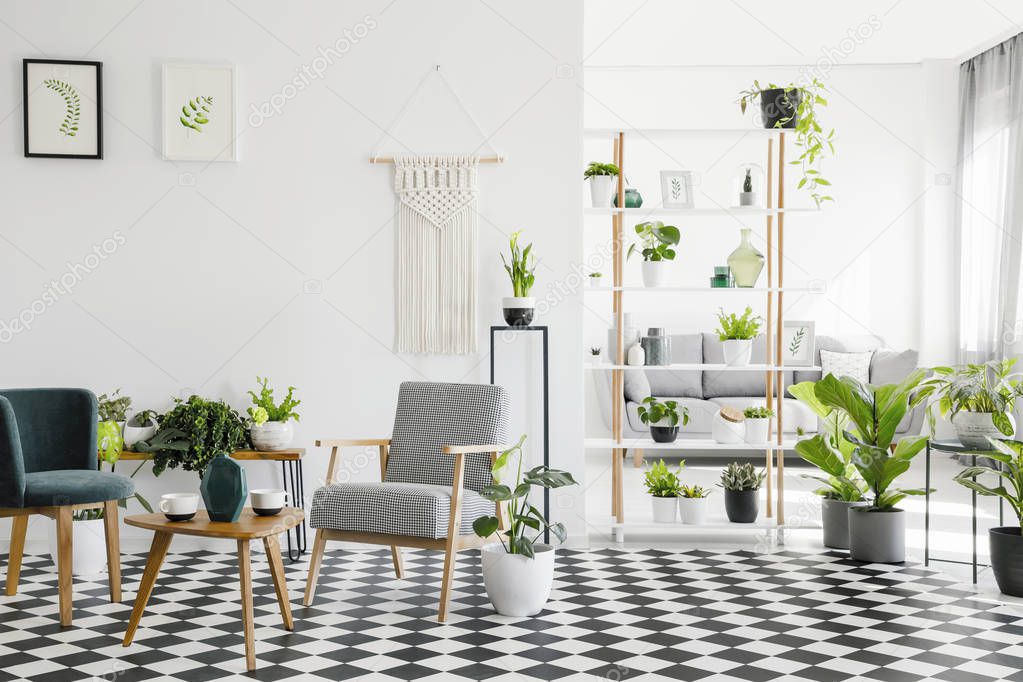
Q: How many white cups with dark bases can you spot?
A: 2